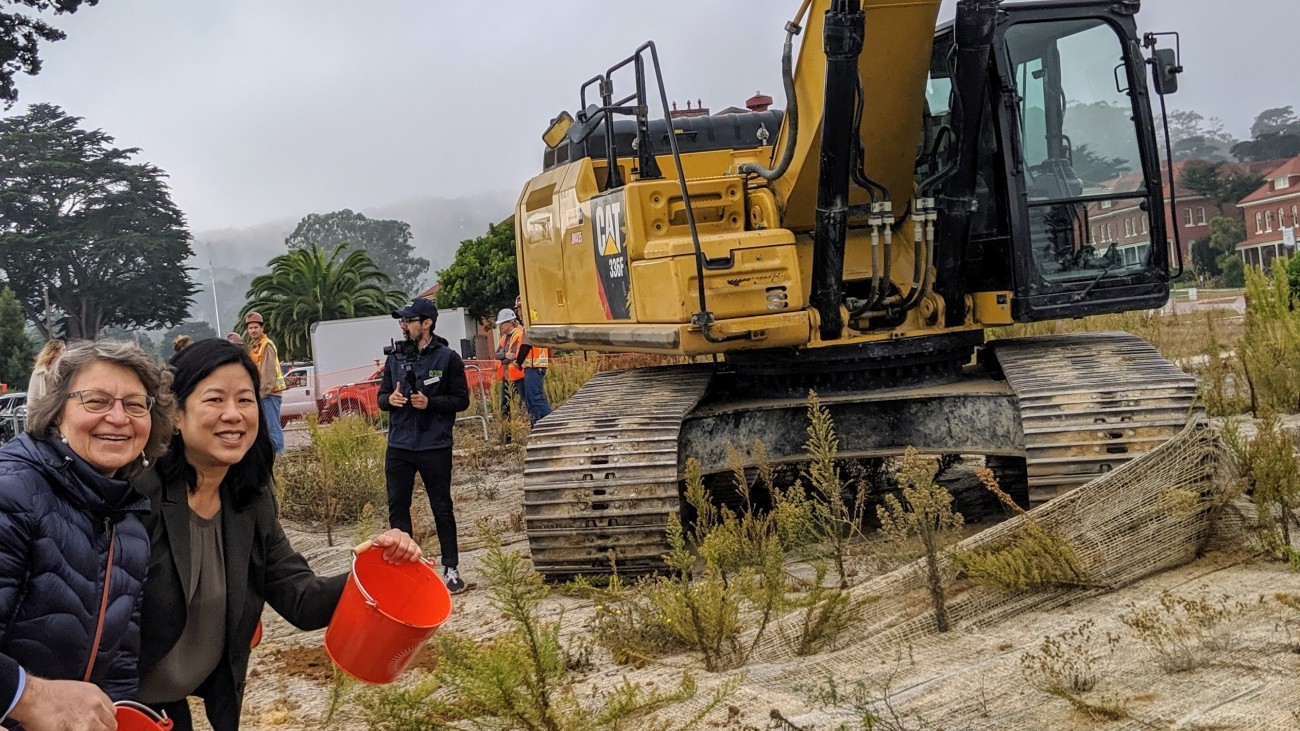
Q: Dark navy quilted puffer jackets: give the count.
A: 1